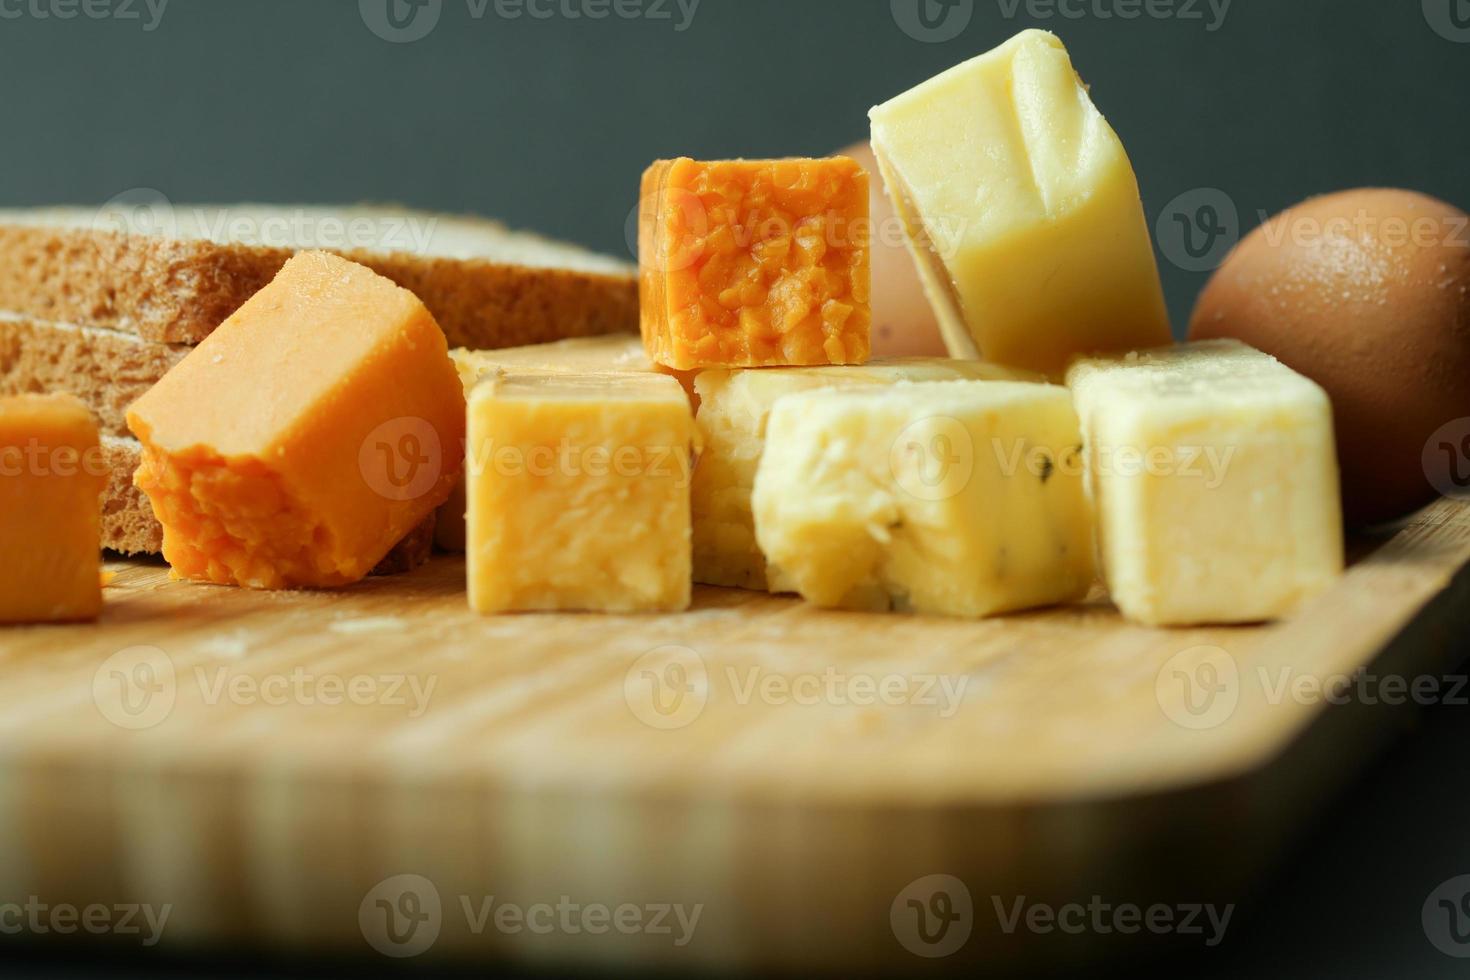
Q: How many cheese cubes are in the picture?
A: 9